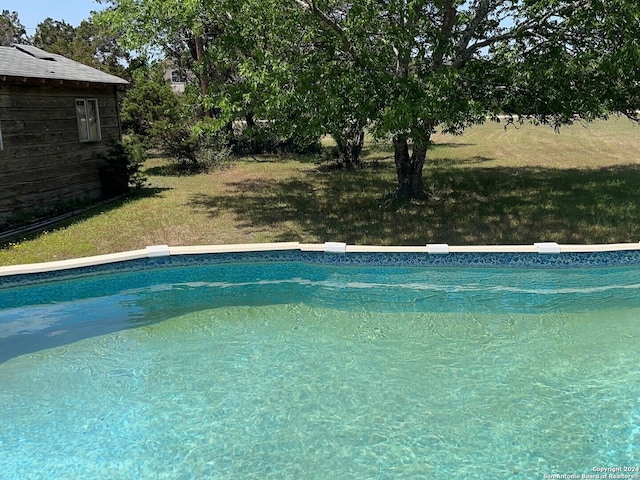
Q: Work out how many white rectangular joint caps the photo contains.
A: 4